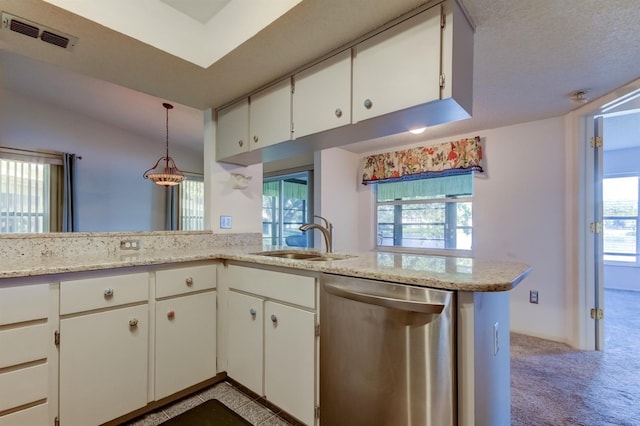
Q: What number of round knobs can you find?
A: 10